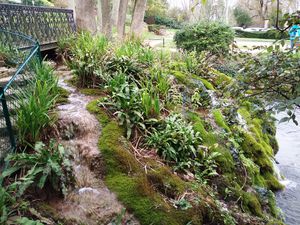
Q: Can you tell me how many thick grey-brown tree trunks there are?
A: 4